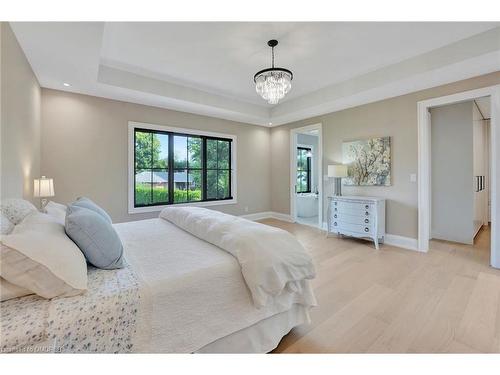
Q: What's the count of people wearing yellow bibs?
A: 0